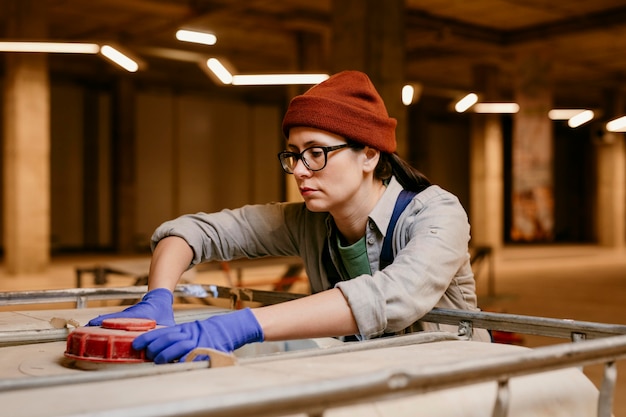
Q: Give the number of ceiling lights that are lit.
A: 11